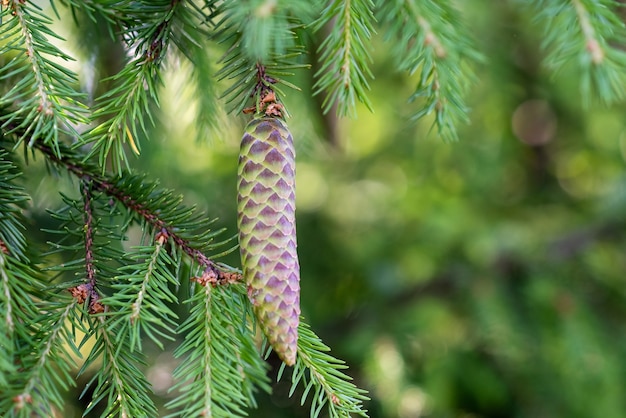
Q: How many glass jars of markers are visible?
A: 0